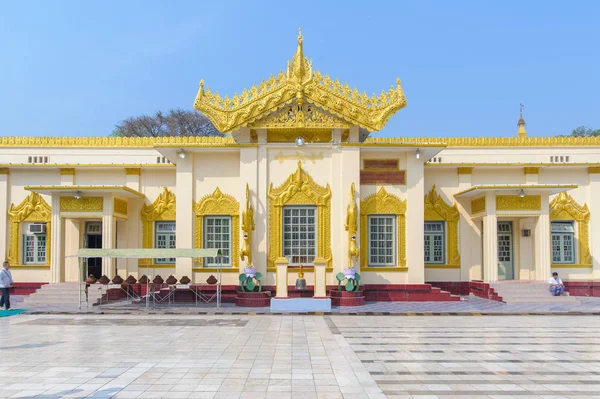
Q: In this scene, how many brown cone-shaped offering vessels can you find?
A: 9